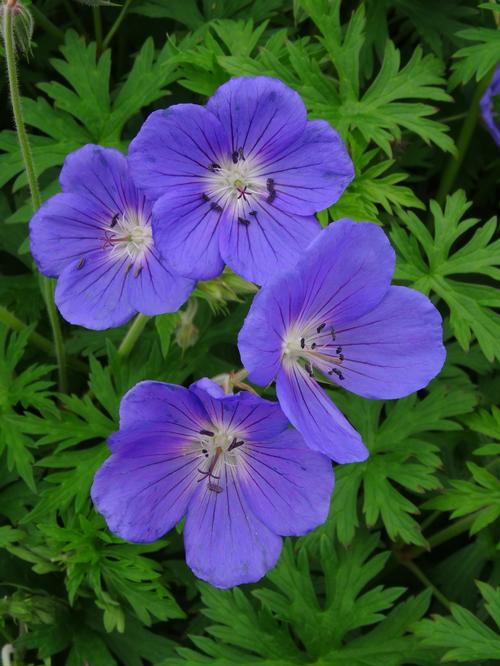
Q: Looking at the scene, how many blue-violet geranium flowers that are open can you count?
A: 4